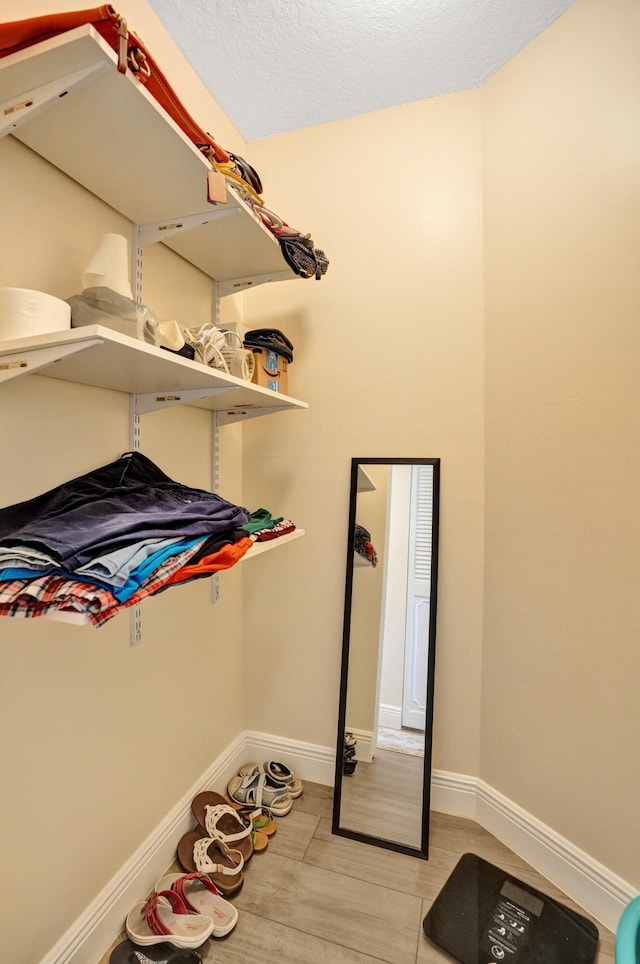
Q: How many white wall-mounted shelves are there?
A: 3